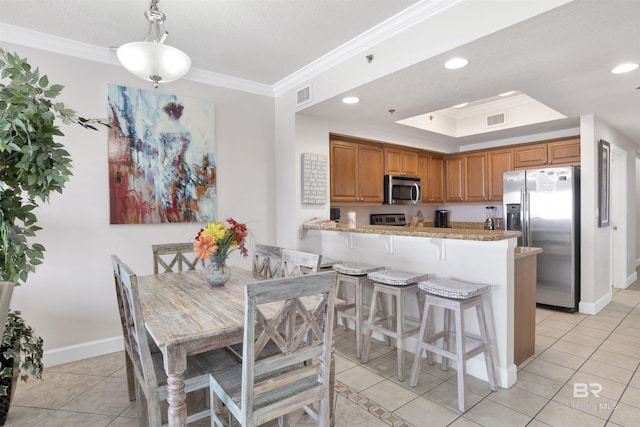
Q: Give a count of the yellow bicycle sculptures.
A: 0